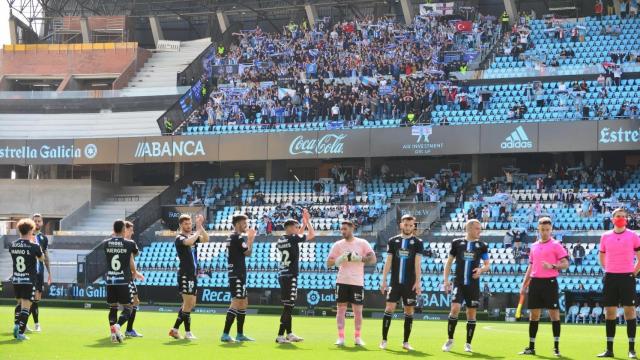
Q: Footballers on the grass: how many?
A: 10